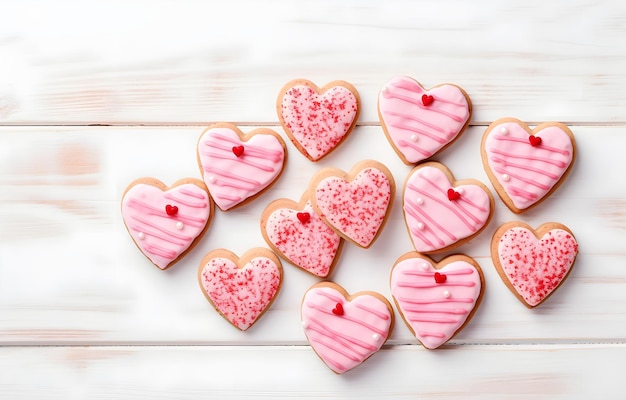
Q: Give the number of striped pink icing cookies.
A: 7